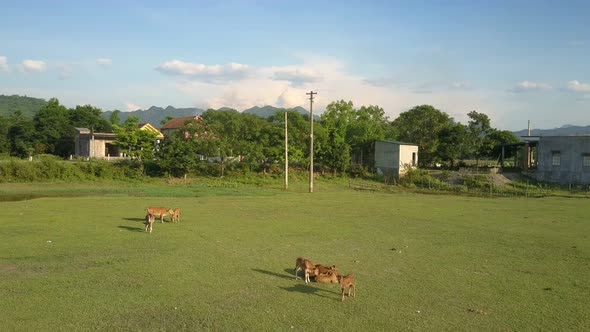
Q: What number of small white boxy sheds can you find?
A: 1